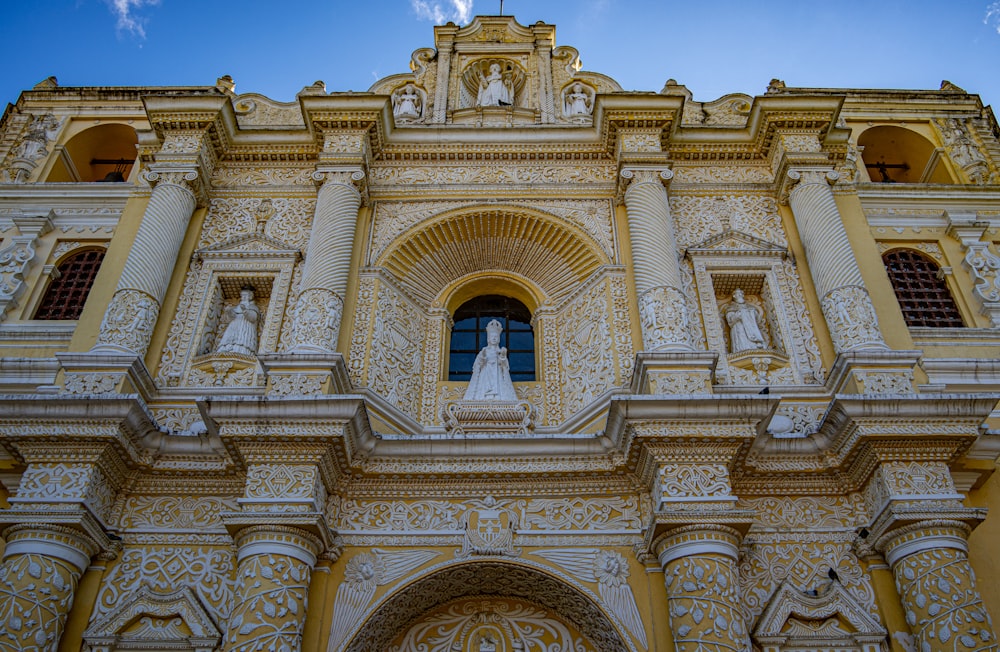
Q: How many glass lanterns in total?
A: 0